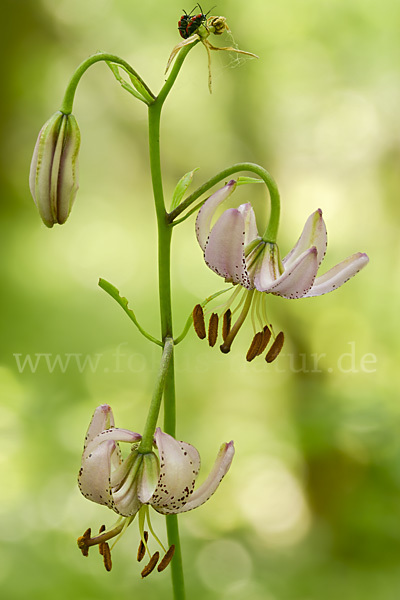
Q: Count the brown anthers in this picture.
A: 12